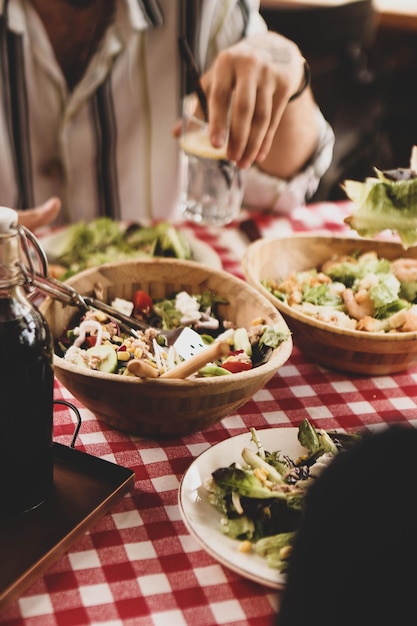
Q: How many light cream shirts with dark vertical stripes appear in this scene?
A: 1